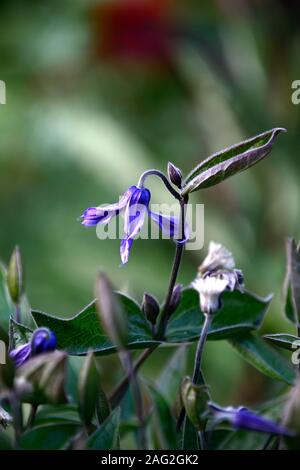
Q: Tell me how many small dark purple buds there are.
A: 3